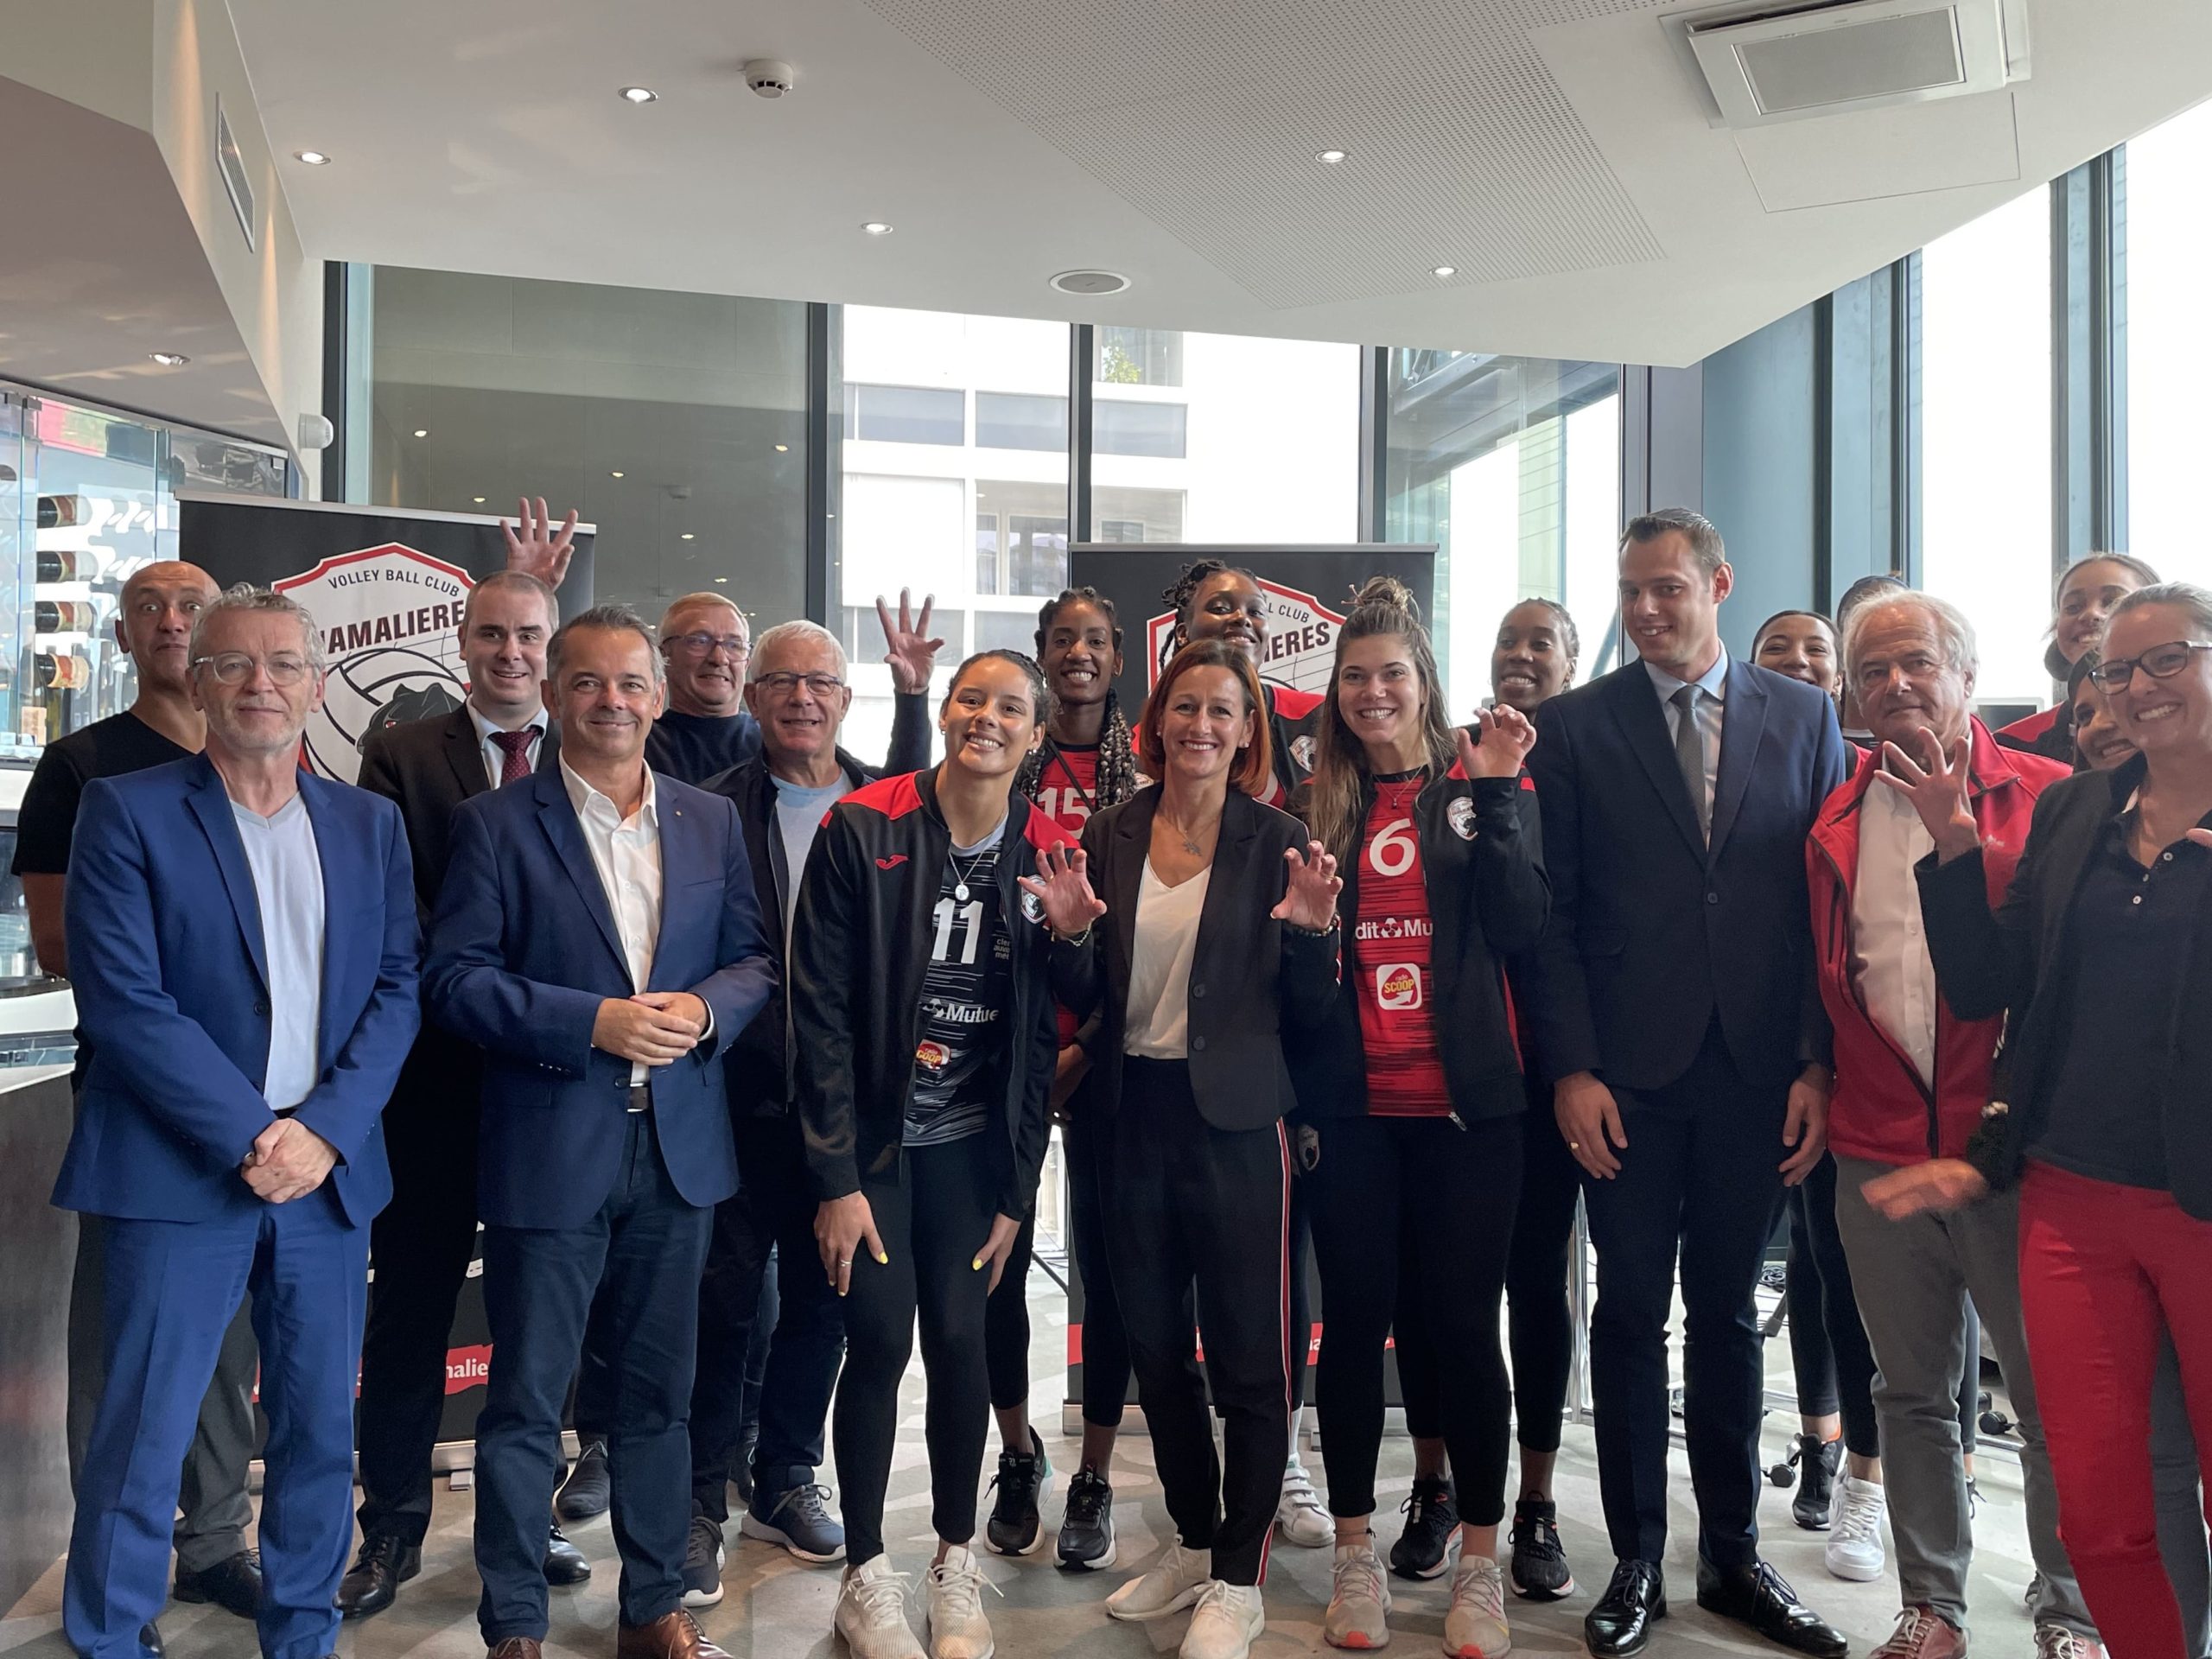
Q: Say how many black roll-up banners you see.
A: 2